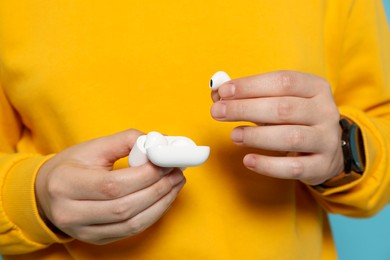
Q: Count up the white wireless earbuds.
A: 2